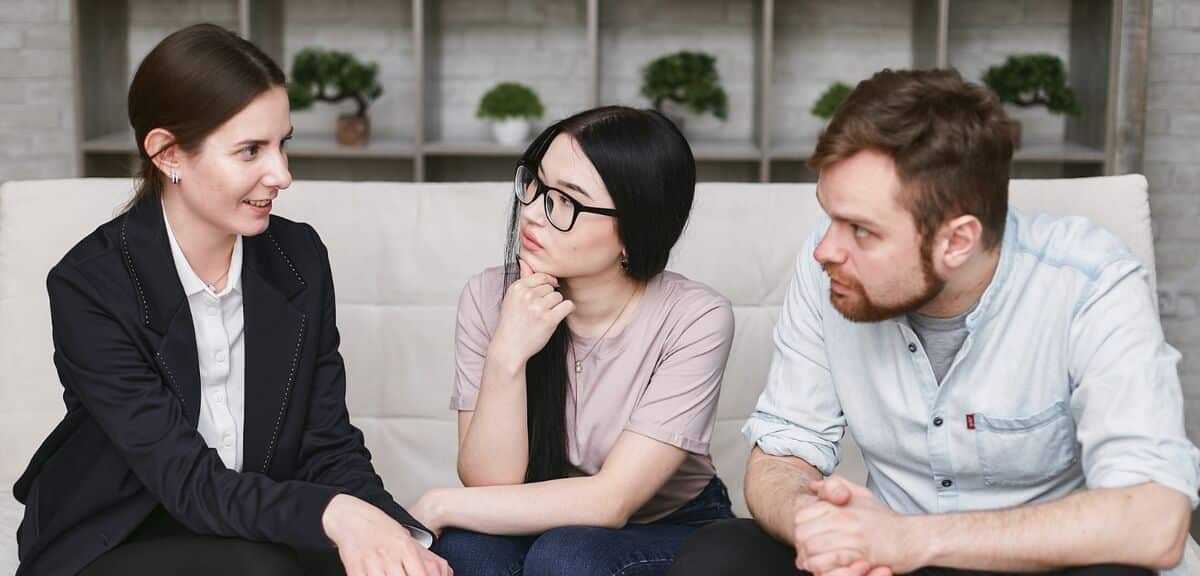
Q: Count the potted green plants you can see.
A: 5